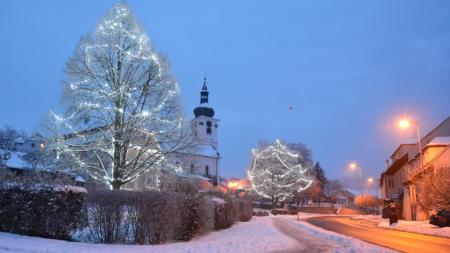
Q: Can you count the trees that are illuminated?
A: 2